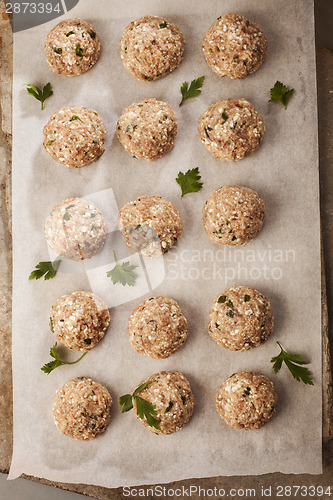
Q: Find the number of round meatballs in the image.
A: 15